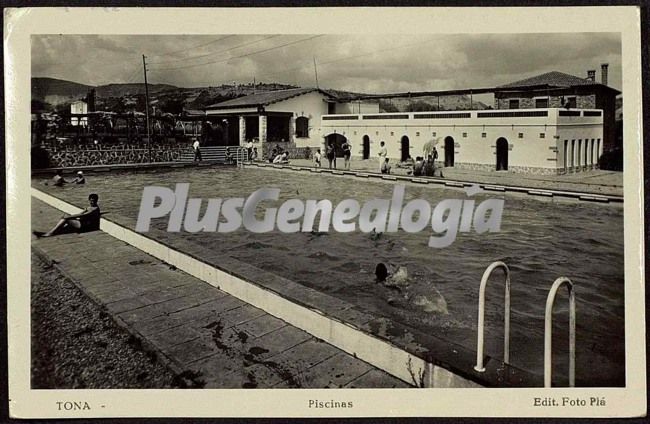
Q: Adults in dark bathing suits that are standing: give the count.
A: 2